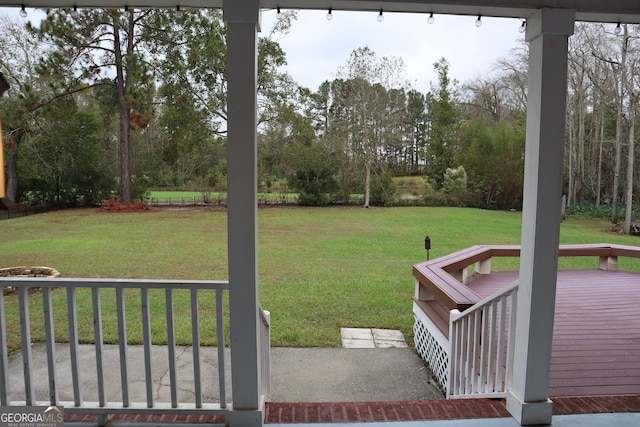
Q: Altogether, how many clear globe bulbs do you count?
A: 11